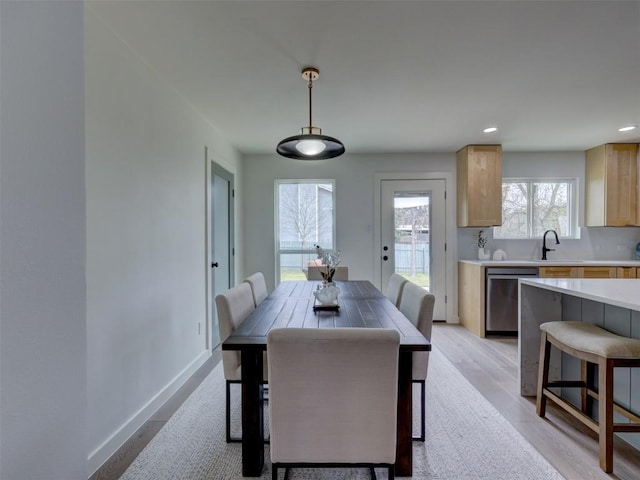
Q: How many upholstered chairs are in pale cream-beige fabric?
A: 6